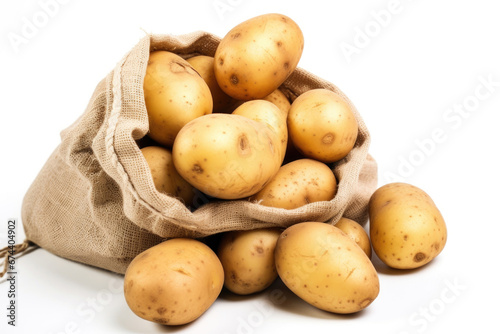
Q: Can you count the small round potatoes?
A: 14